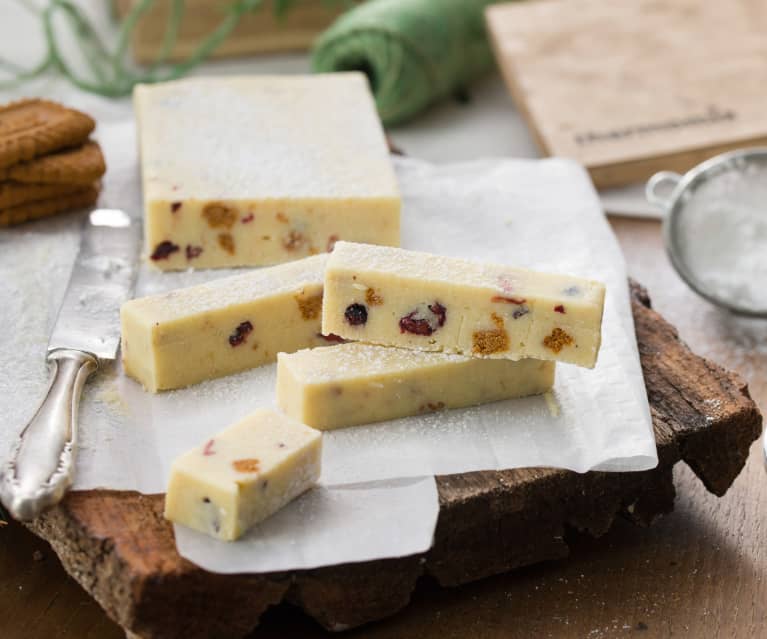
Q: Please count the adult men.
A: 0